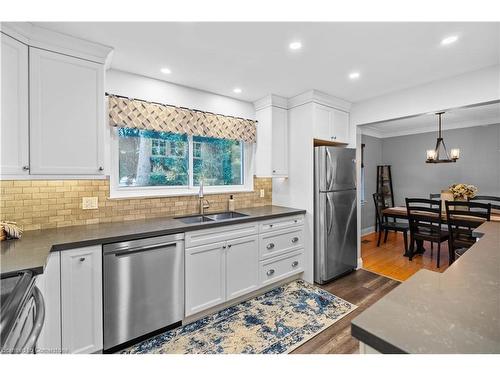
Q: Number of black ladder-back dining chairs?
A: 5